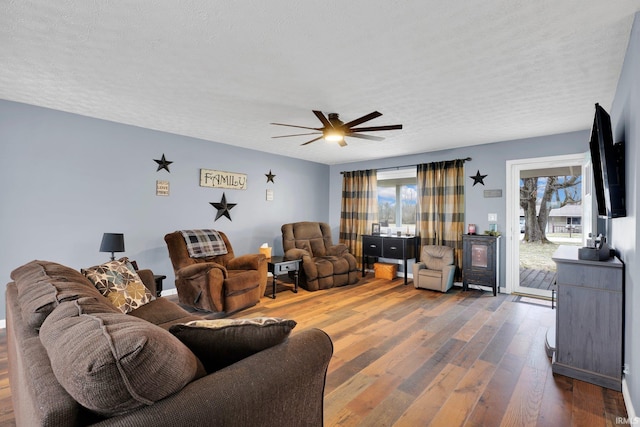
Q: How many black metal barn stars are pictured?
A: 4